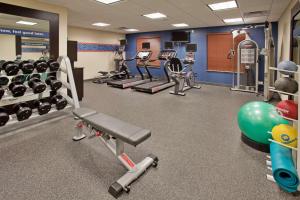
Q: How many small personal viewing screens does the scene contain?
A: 4